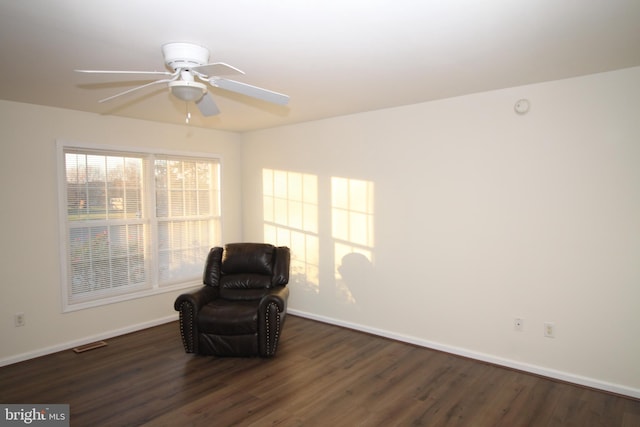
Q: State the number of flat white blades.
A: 5